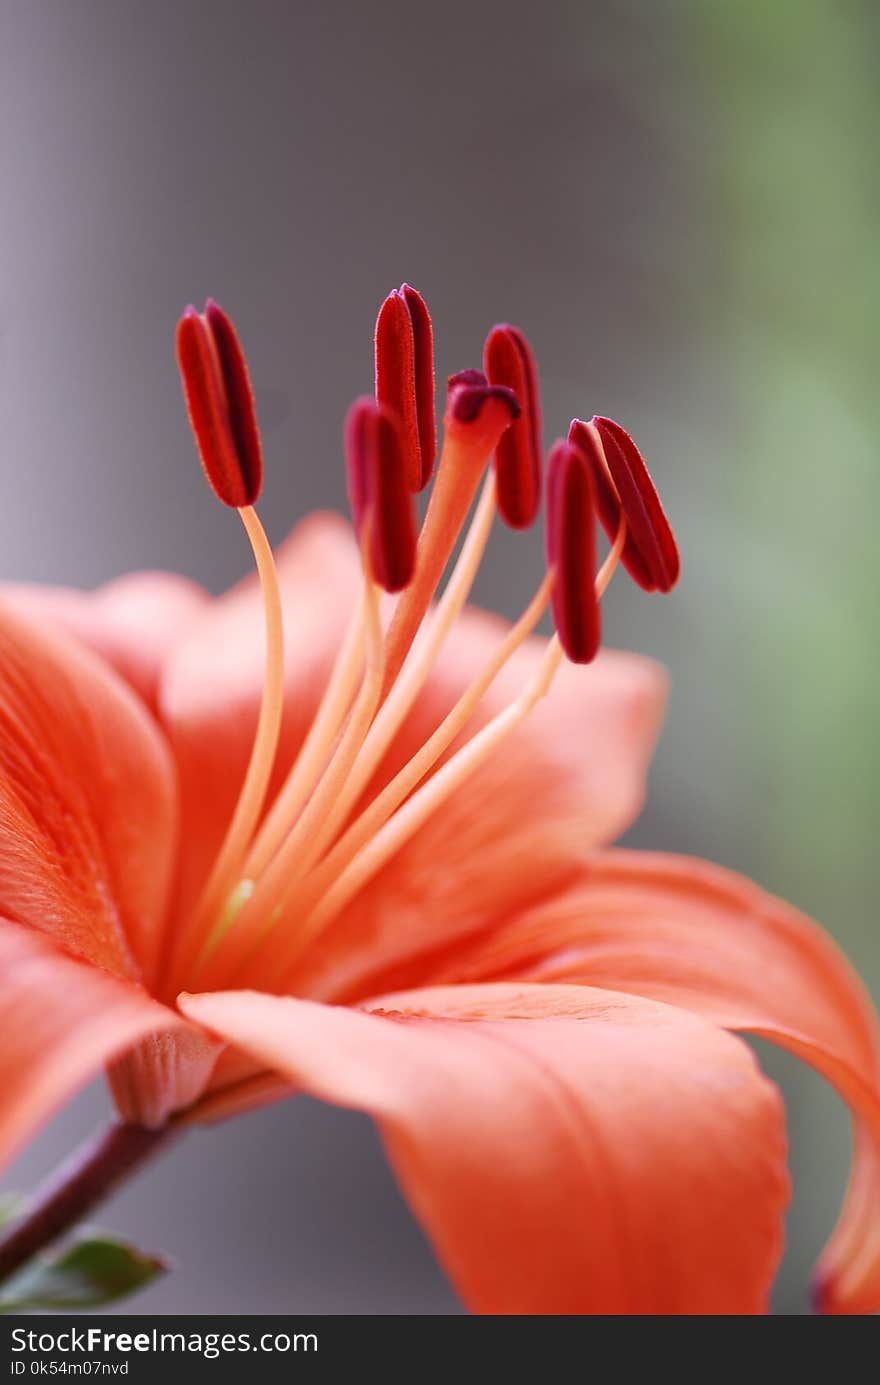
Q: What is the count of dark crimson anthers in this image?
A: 6